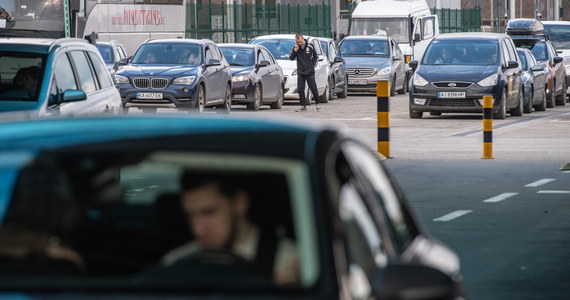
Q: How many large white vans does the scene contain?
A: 1